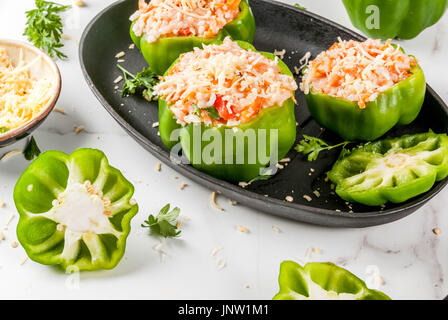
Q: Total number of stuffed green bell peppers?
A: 3